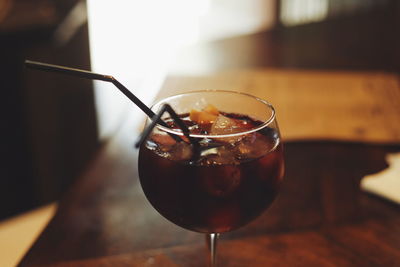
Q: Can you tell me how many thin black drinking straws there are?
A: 2